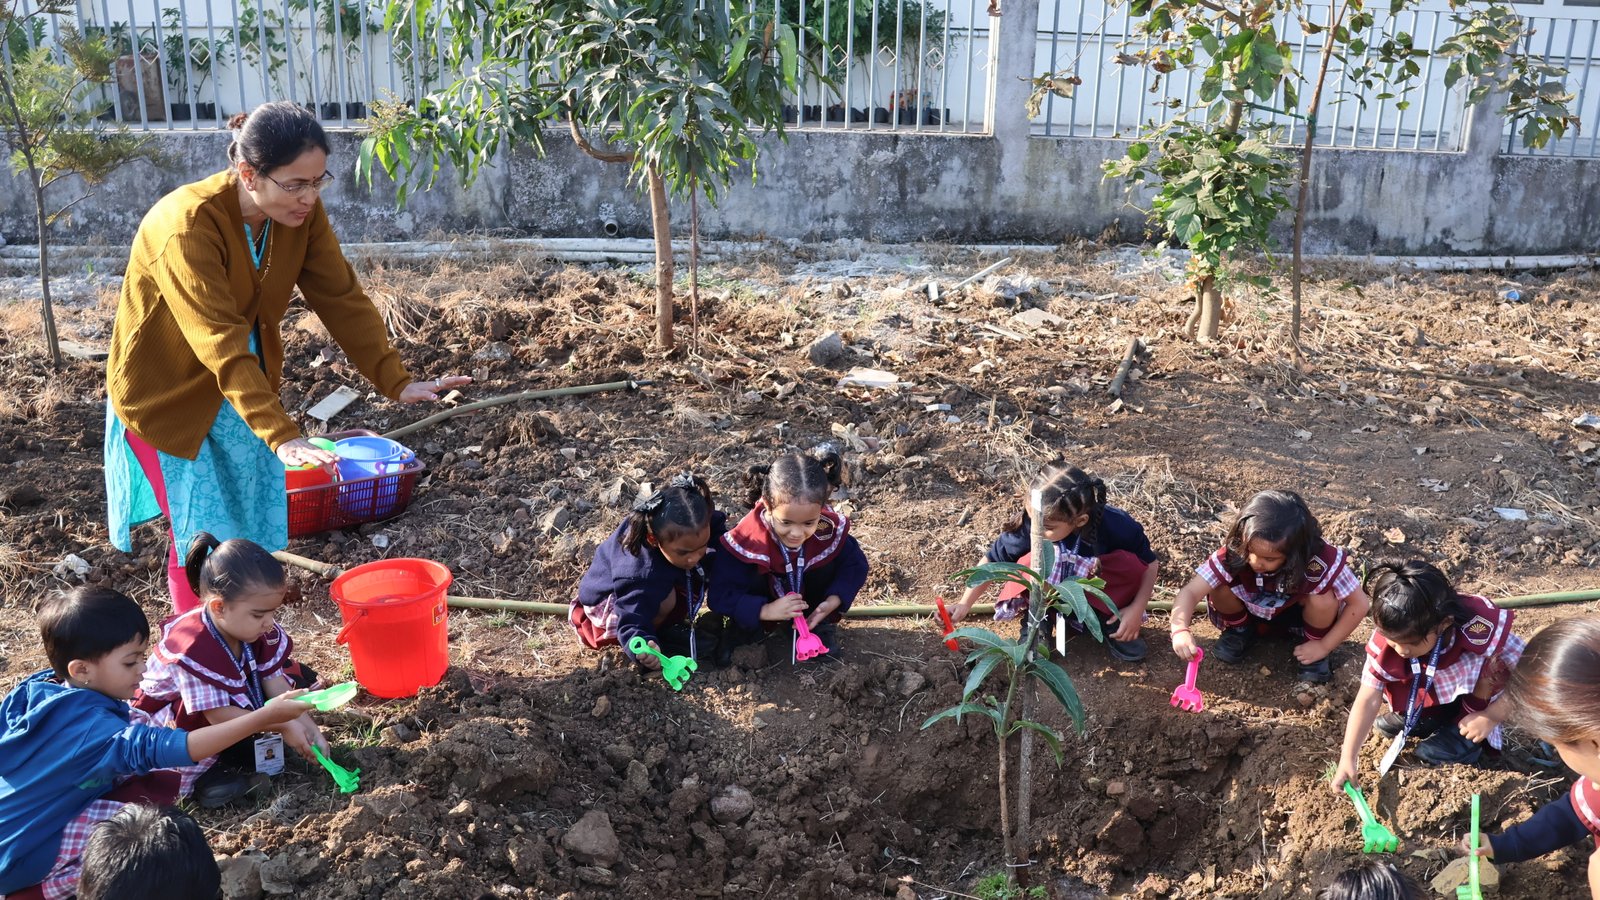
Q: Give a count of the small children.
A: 10